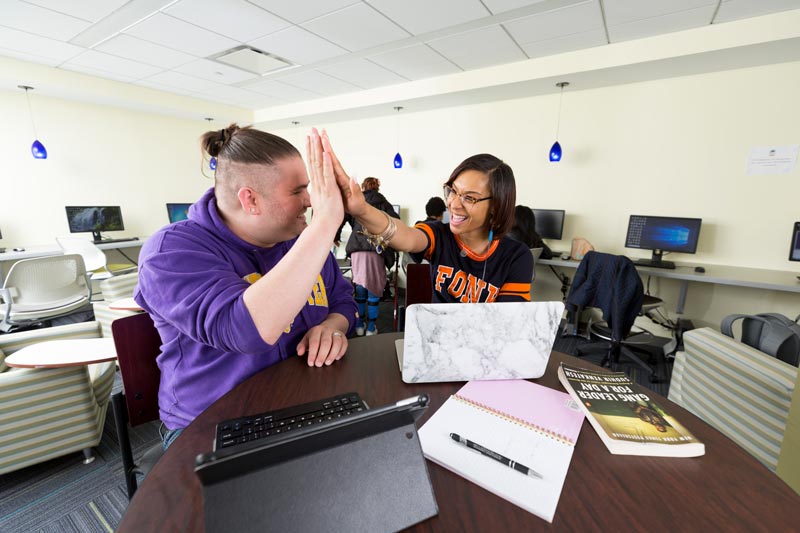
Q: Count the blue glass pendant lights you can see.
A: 4